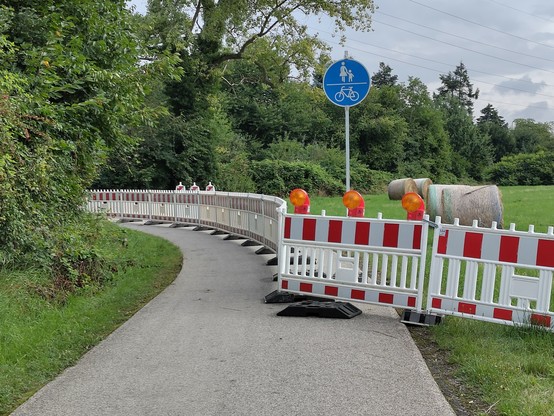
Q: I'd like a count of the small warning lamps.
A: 3